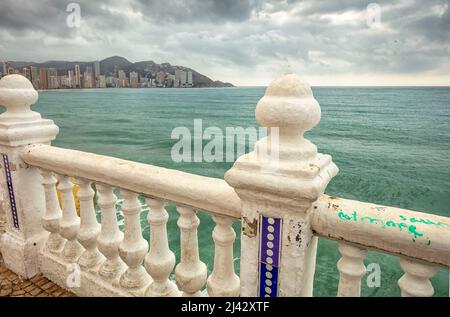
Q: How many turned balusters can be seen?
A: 10